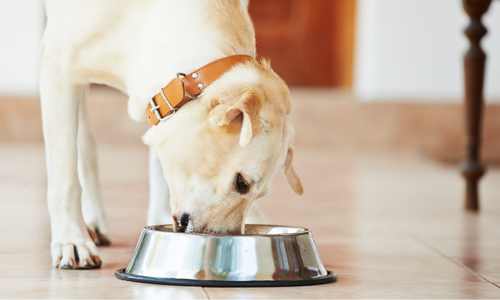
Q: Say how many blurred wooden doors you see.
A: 1